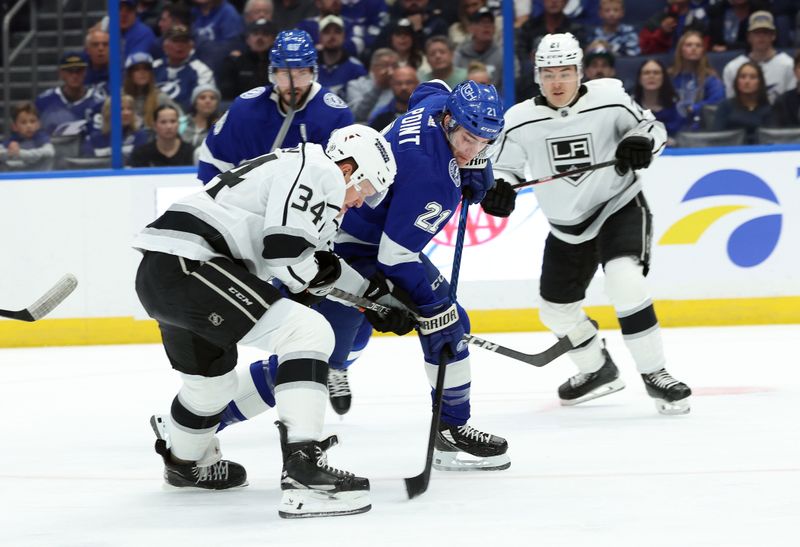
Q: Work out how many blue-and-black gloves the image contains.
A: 2